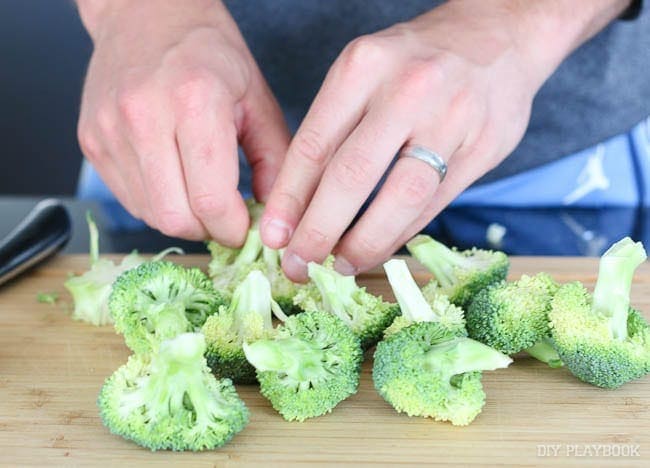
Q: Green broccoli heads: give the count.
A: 11